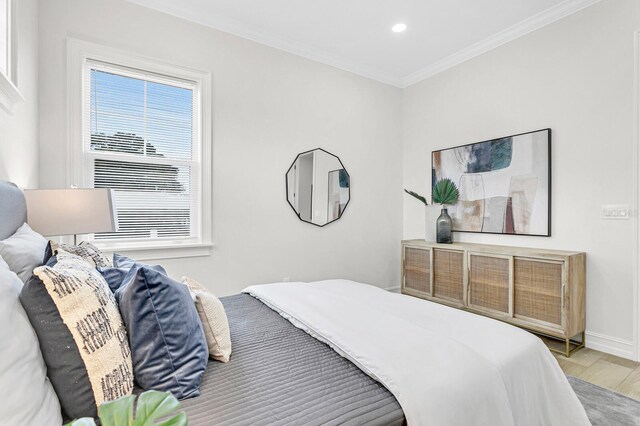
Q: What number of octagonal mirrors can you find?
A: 1